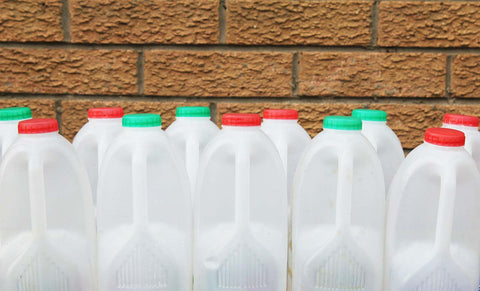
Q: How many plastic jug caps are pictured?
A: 11